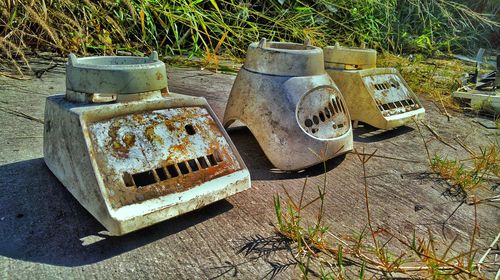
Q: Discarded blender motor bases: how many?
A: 3